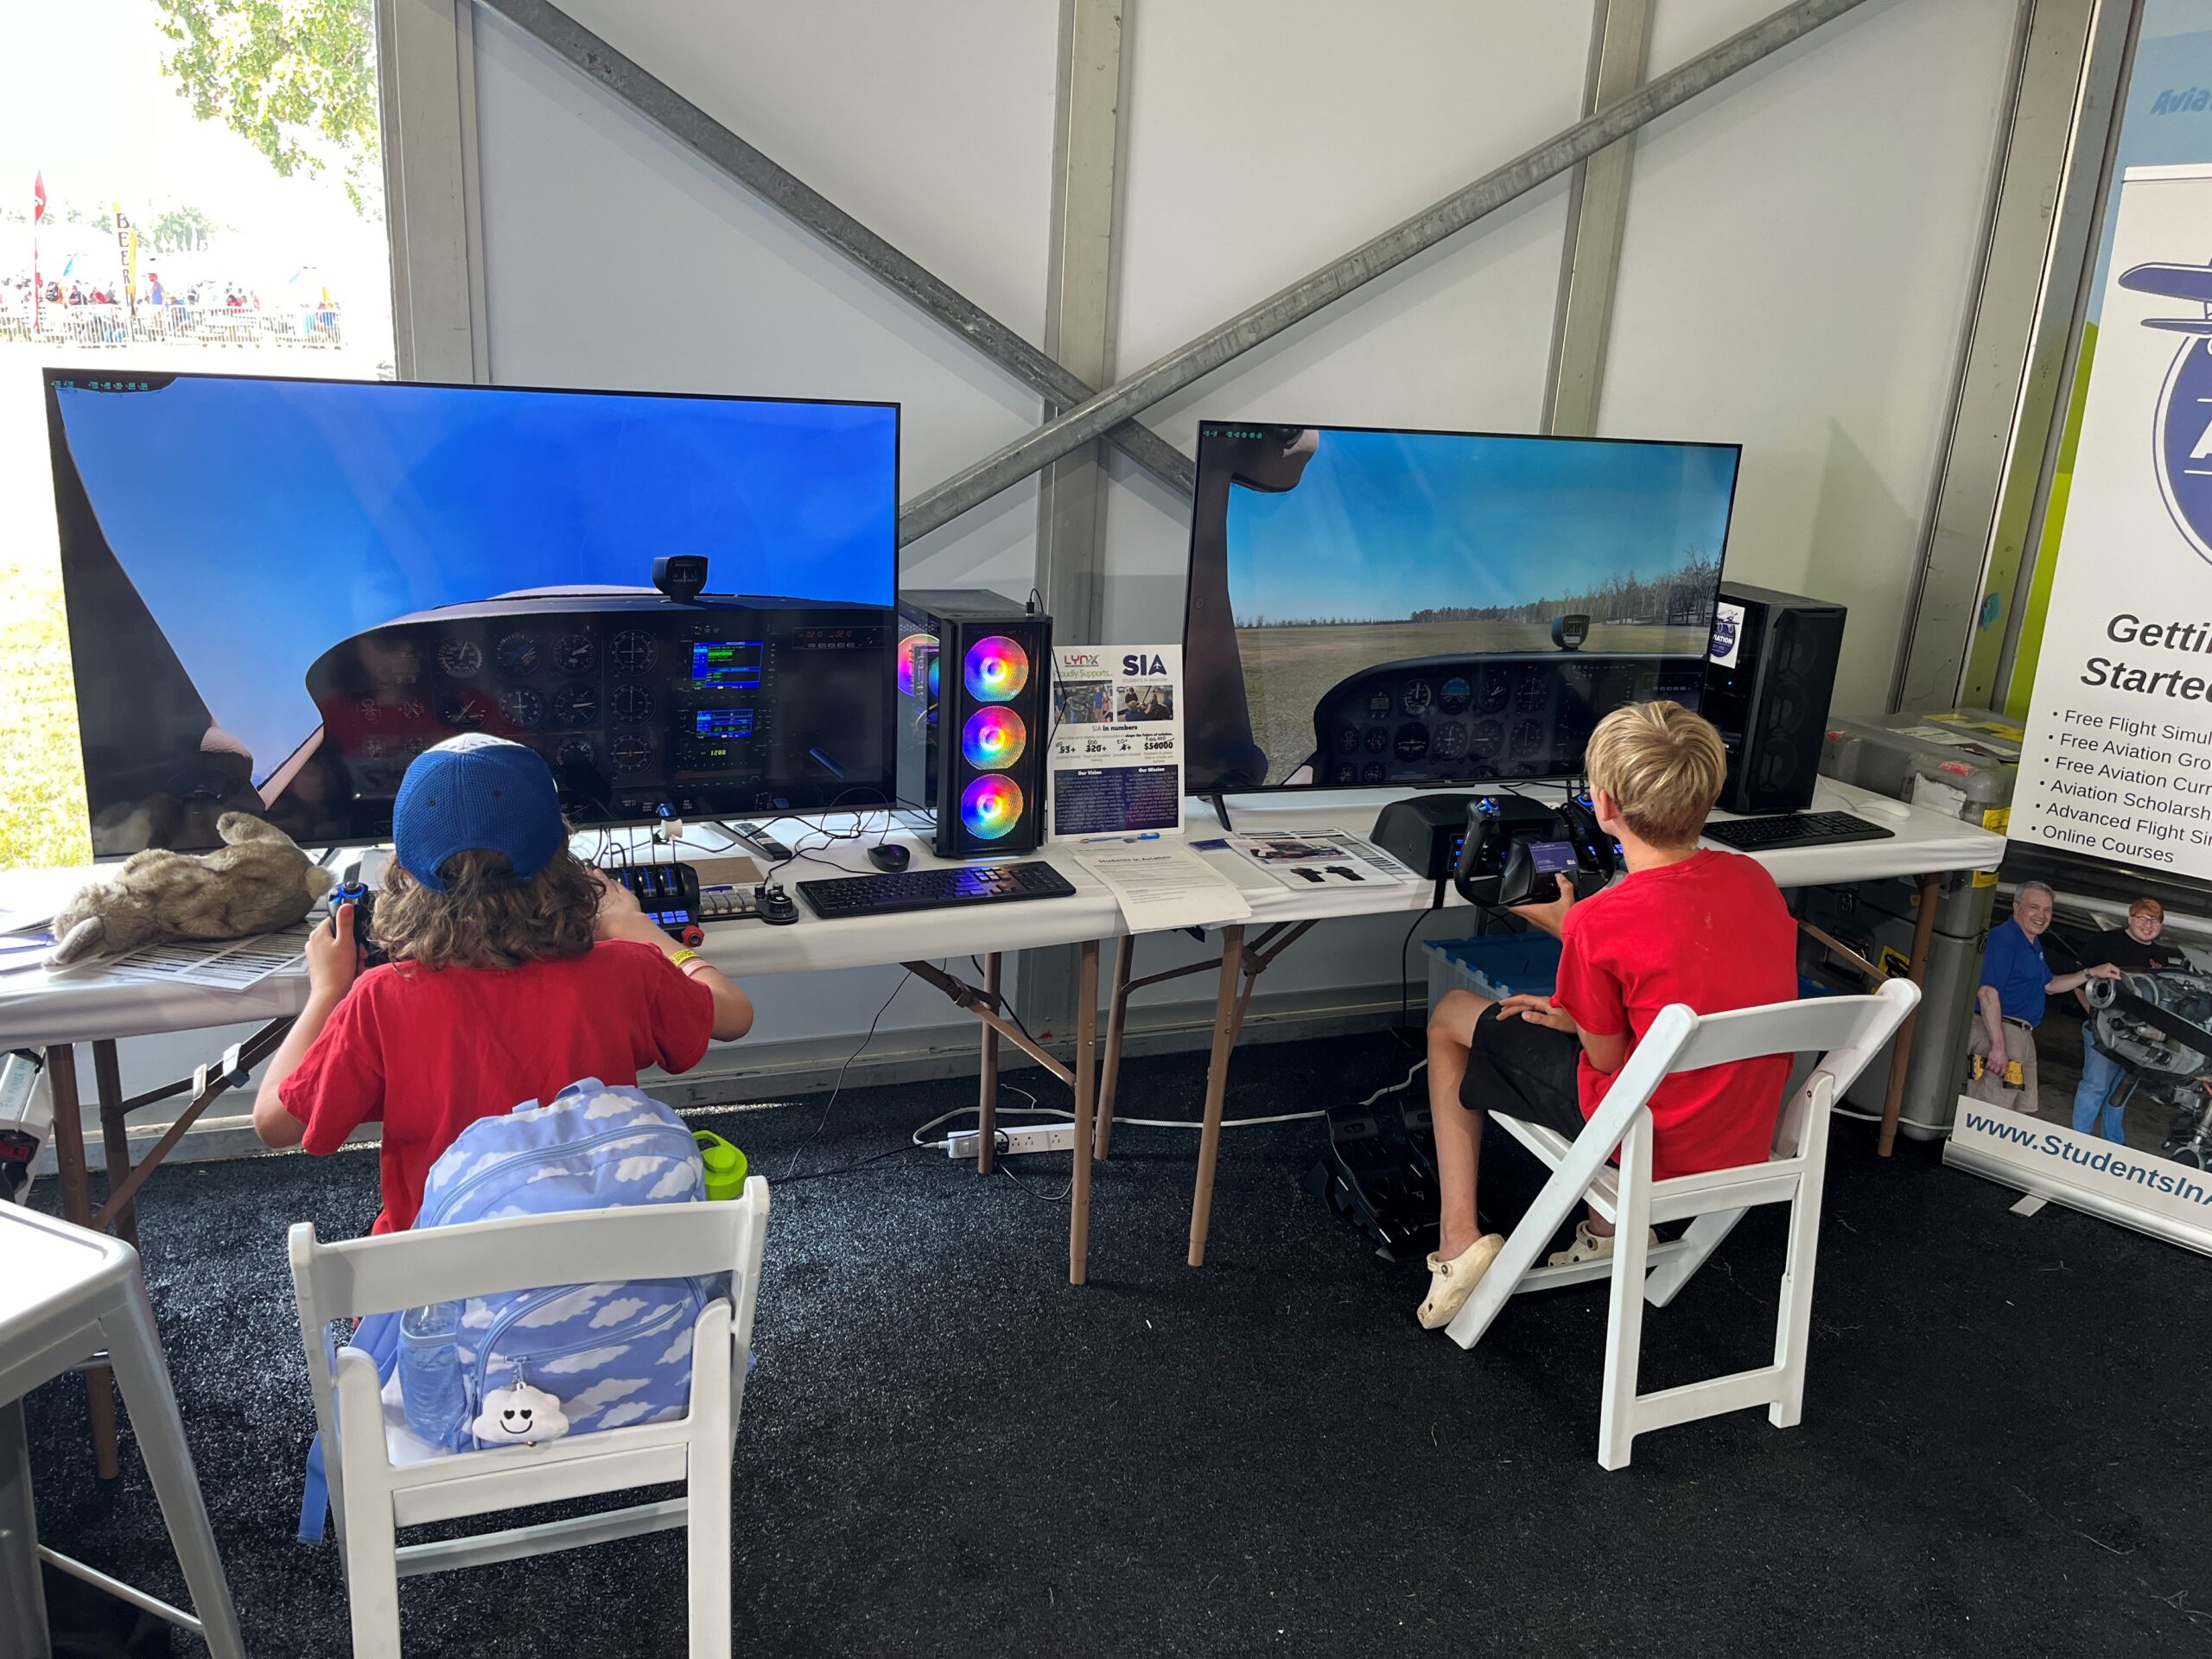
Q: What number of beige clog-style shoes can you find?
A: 2